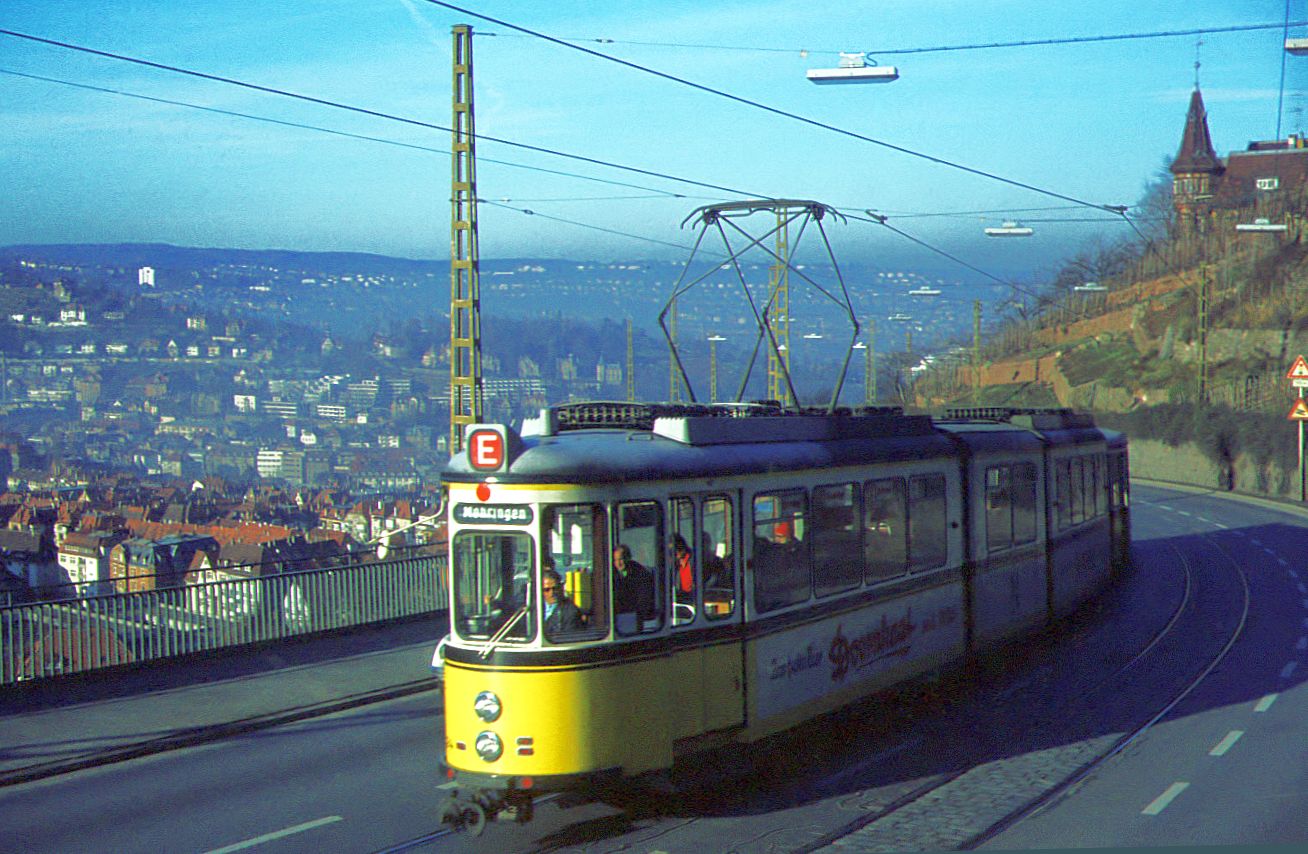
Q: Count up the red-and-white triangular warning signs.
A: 2